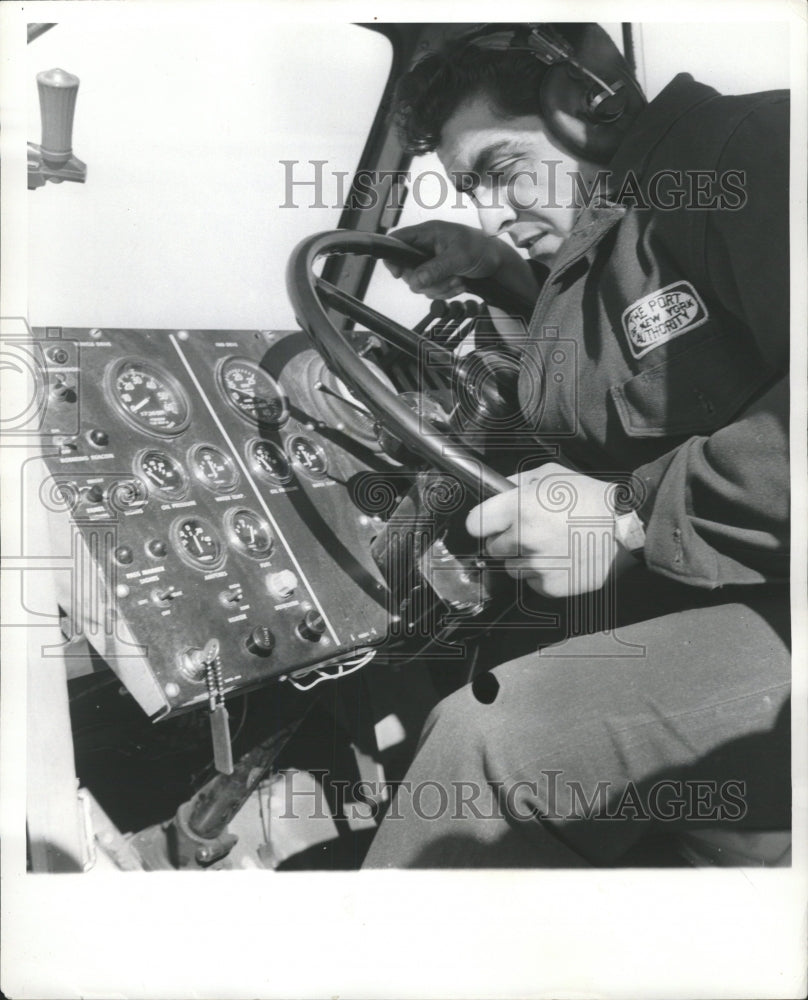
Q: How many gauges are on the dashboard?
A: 8